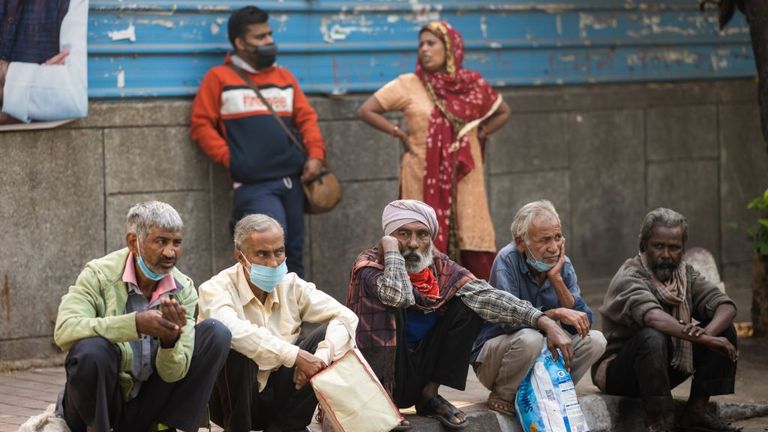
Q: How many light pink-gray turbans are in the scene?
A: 1